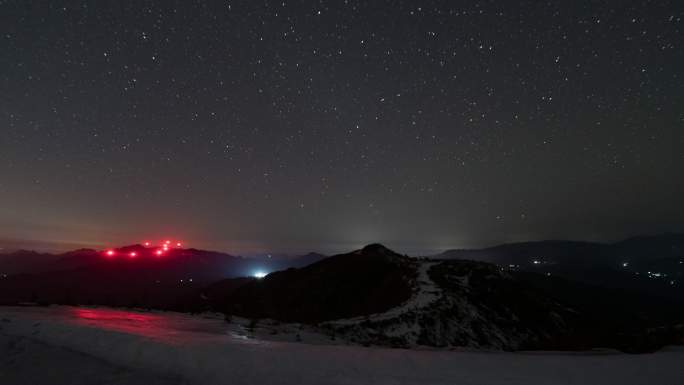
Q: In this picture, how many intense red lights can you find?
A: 8